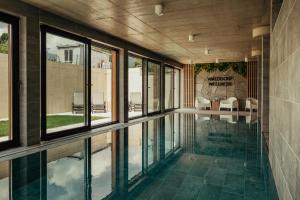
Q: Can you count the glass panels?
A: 7